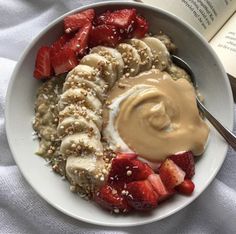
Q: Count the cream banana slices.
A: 12